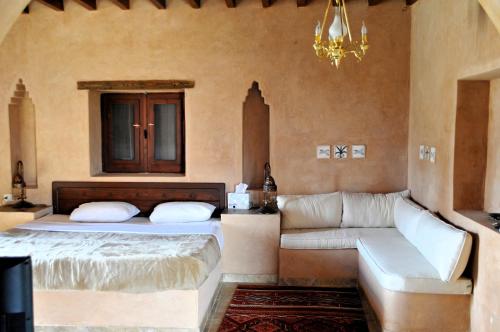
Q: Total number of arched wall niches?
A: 2